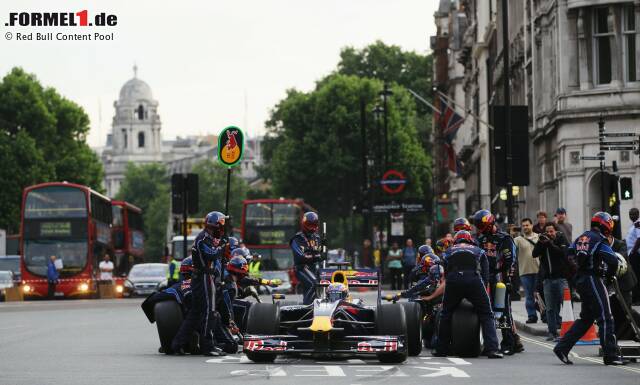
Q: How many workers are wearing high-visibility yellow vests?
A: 2